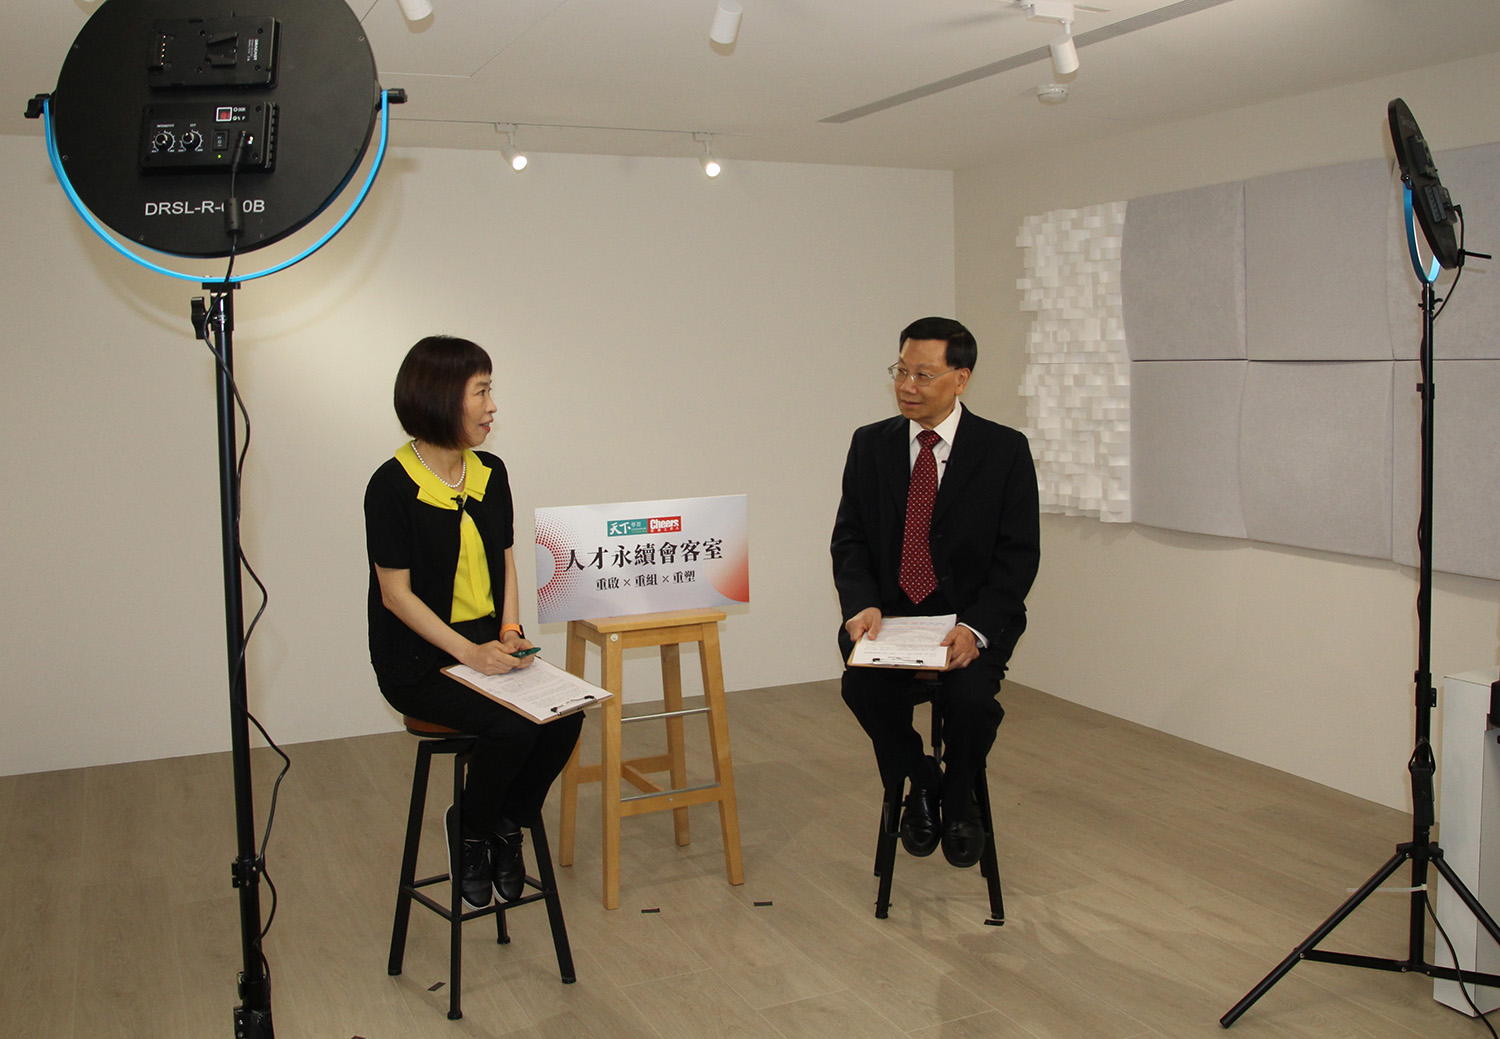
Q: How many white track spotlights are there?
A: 5